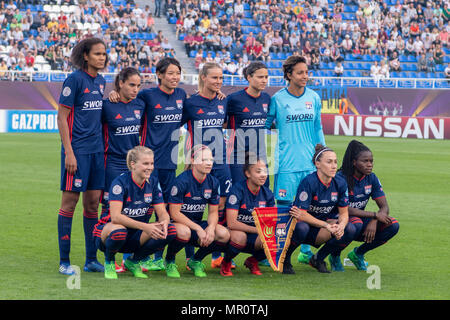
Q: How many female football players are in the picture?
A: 11